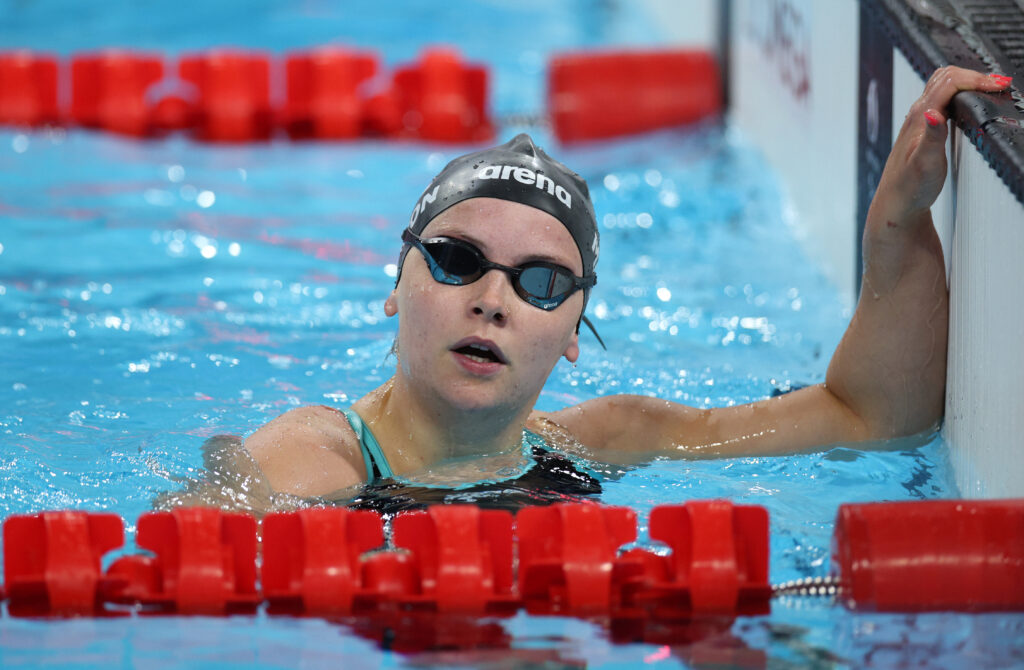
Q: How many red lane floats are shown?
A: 13